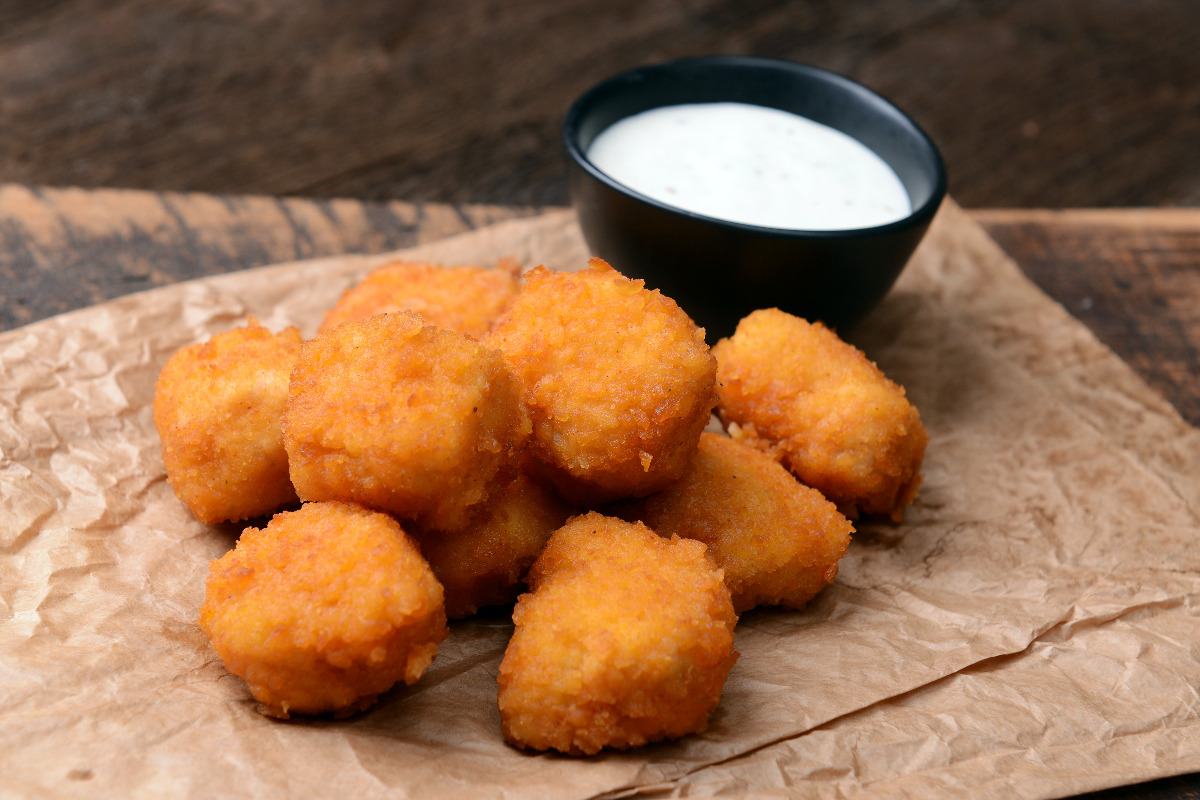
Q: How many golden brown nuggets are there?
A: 9